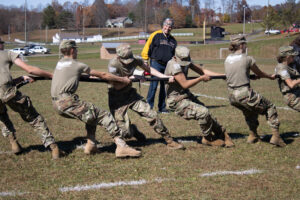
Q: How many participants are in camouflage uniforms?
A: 6